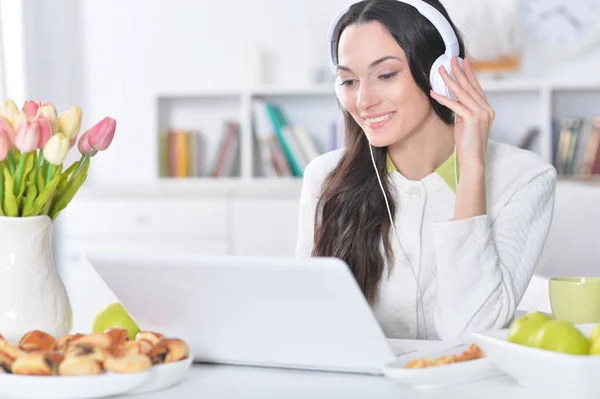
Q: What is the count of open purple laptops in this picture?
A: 0